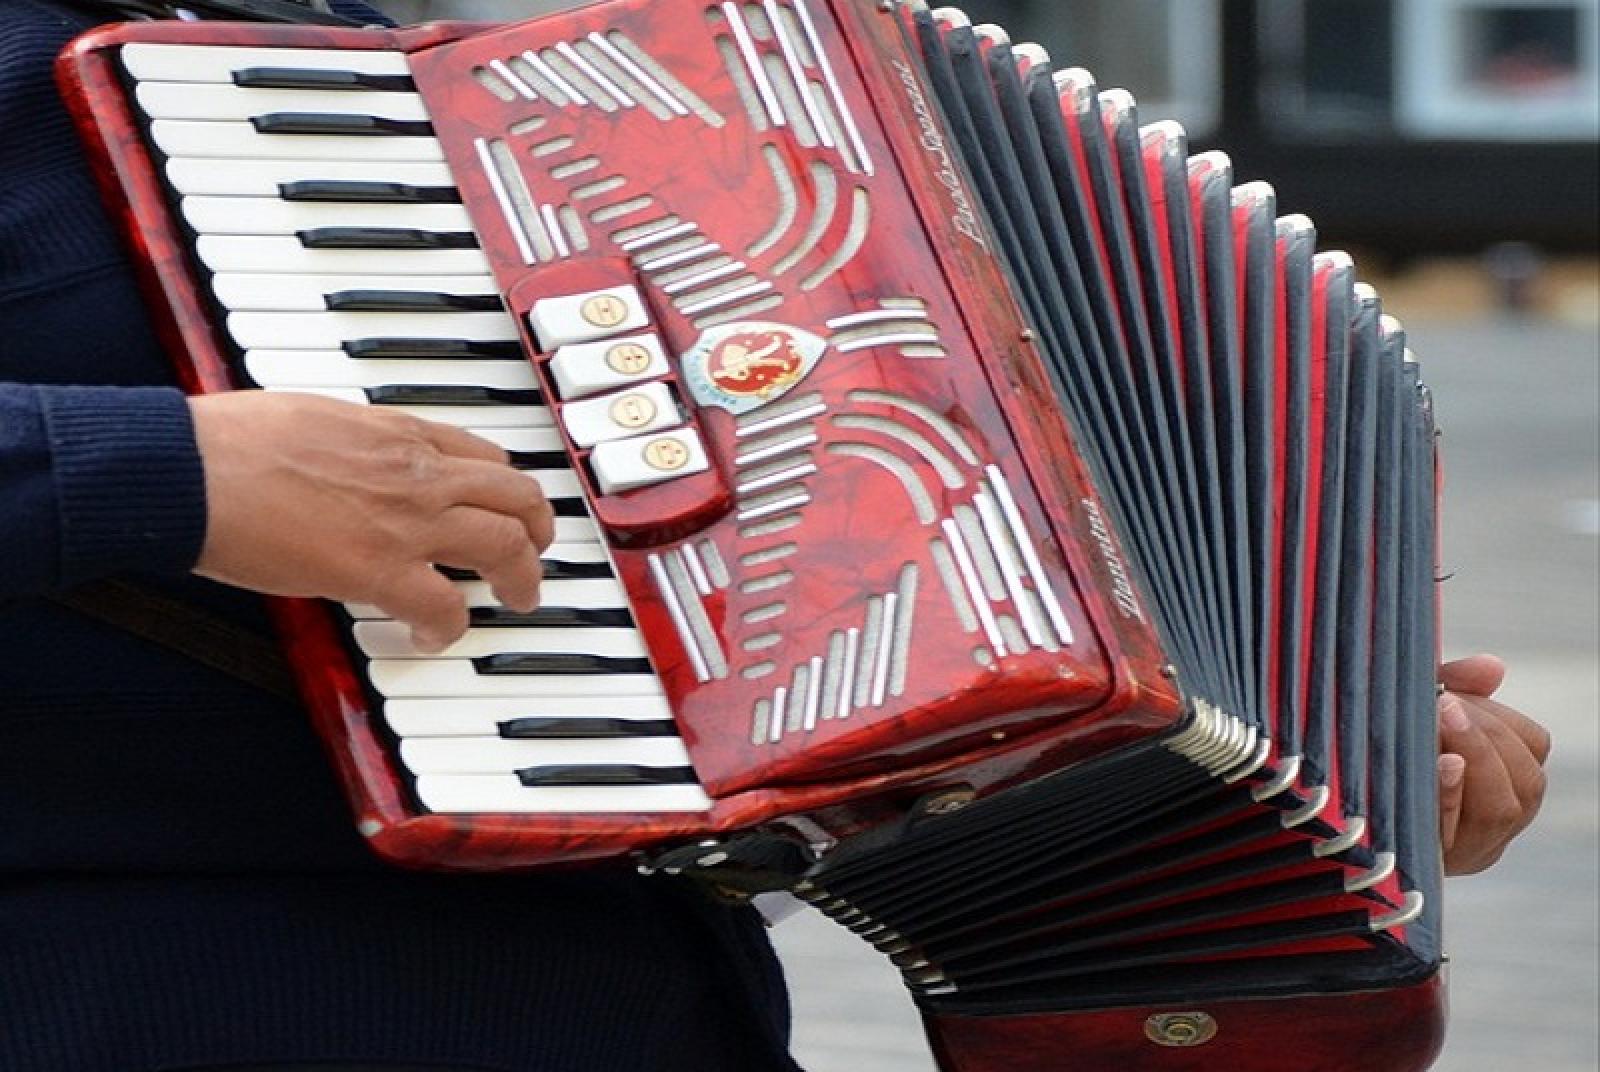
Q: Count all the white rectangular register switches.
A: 4